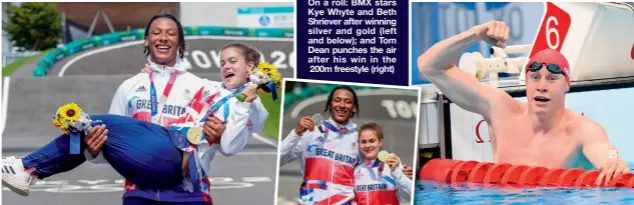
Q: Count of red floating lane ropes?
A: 1